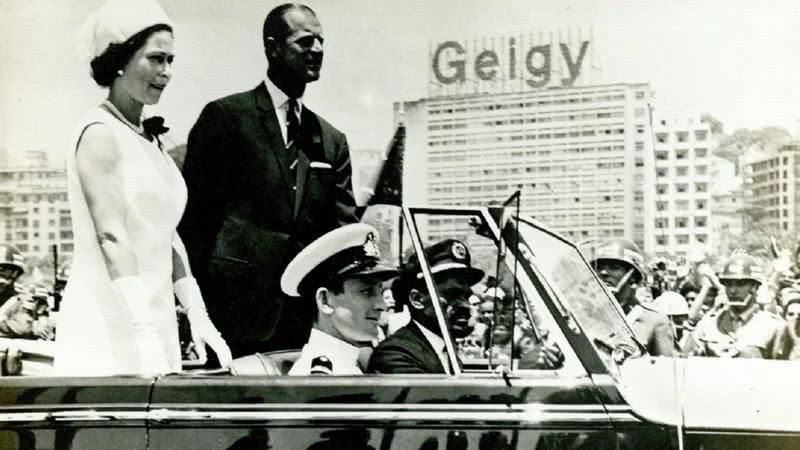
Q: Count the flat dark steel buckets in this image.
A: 0